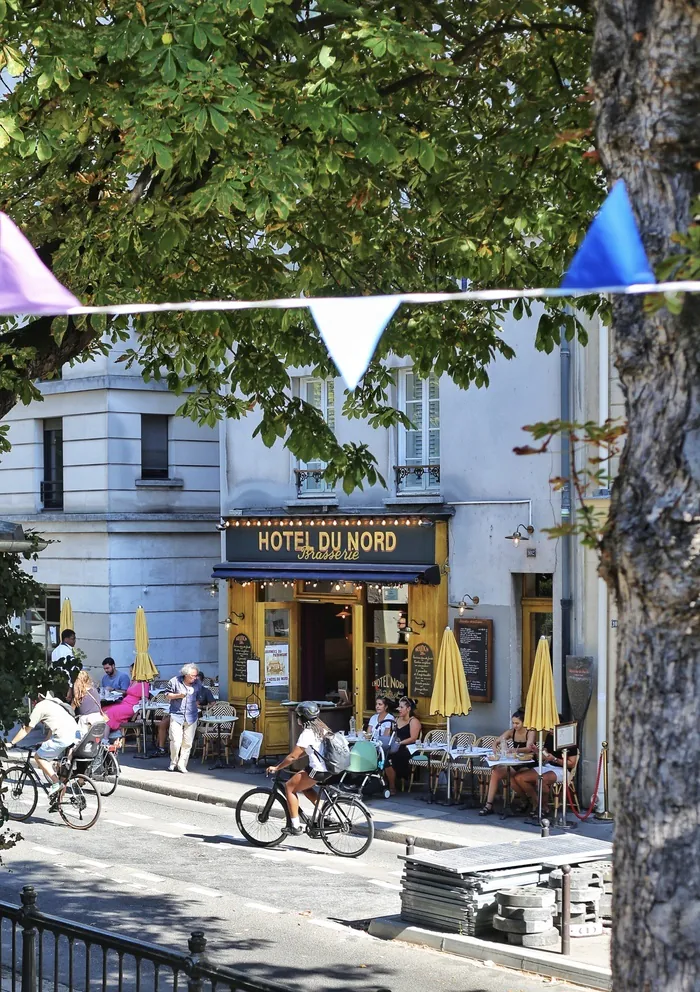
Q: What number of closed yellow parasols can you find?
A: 4